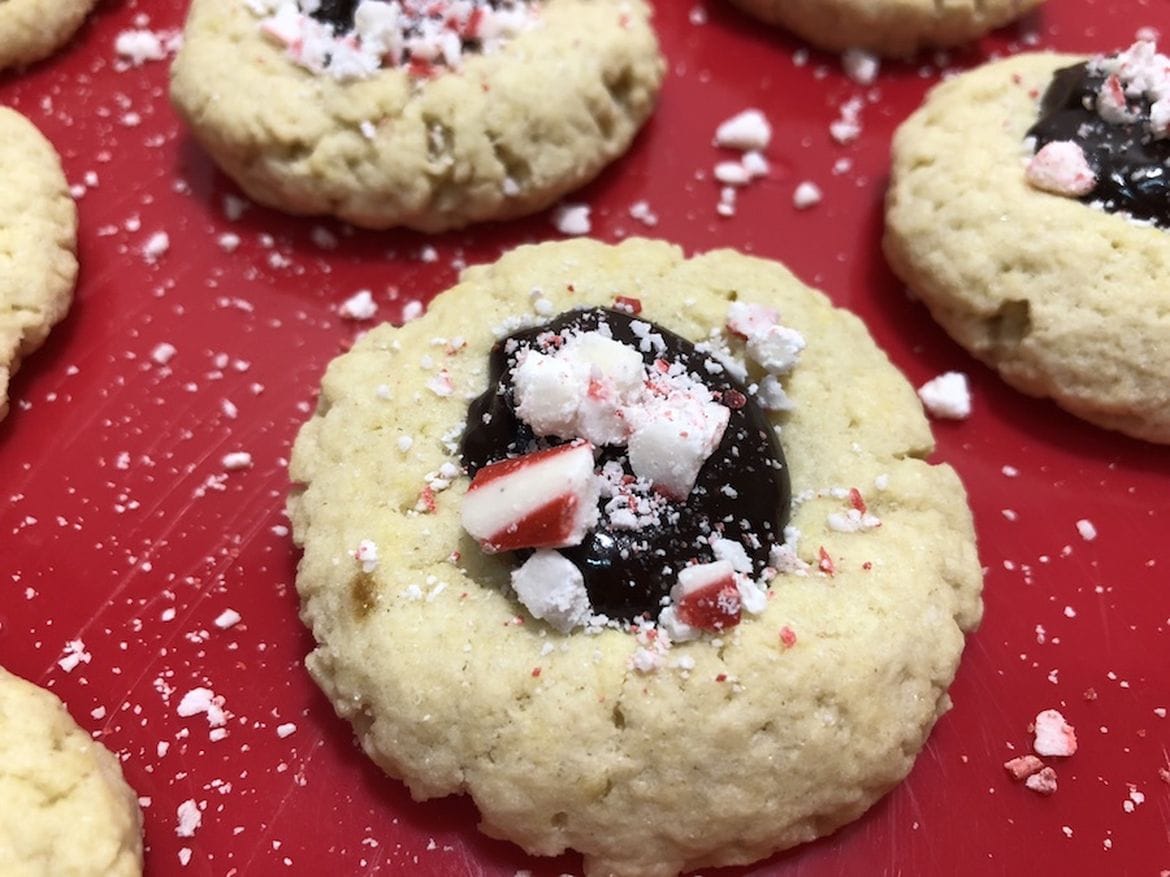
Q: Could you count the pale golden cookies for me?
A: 7